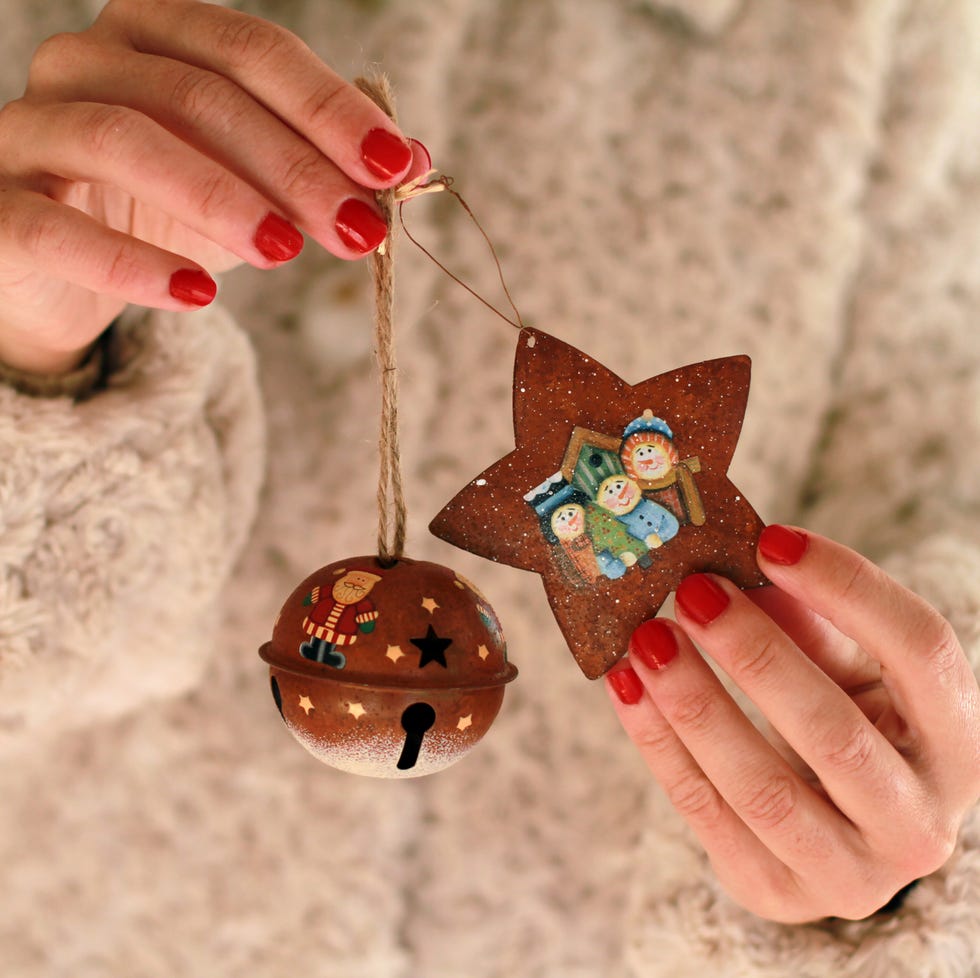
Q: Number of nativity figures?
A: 0